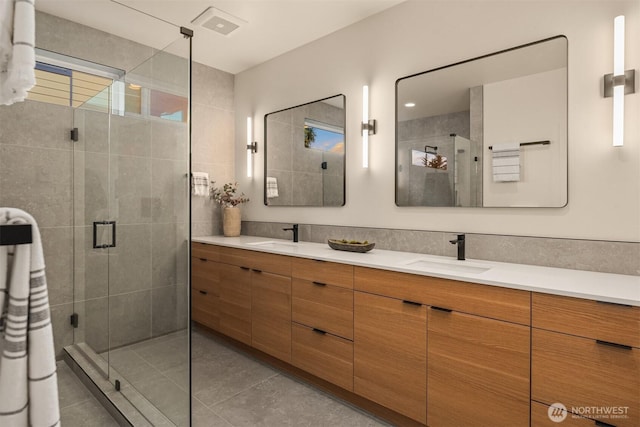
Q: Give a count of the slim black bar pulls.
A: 13